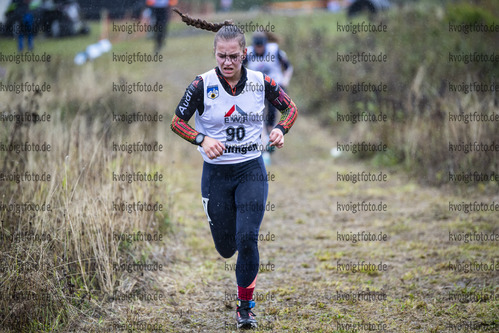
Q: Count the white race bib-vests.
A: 2